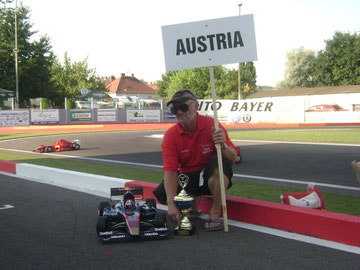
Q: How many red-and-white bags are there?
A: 1